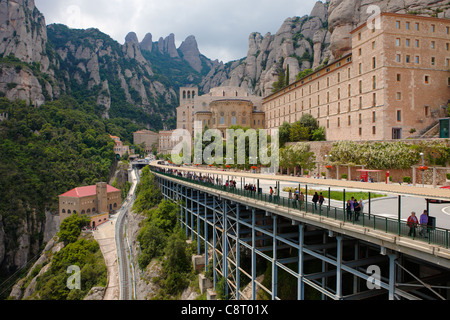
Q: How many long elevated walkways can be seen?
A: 1